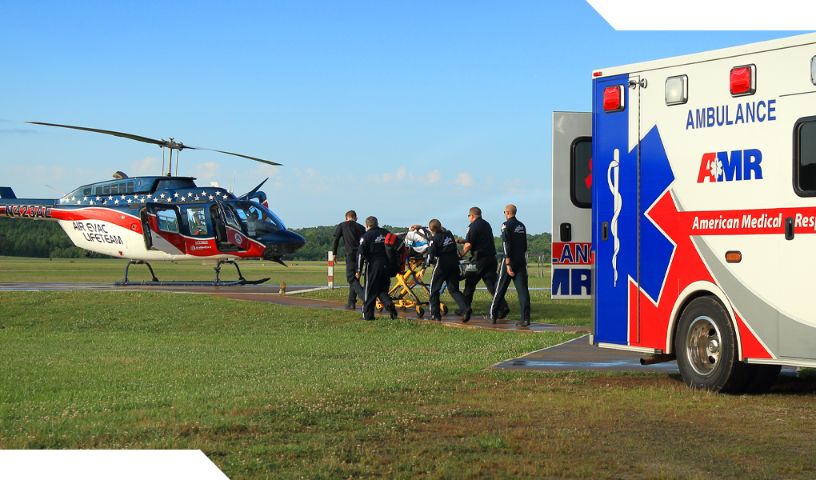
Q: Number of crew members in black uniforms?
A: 5